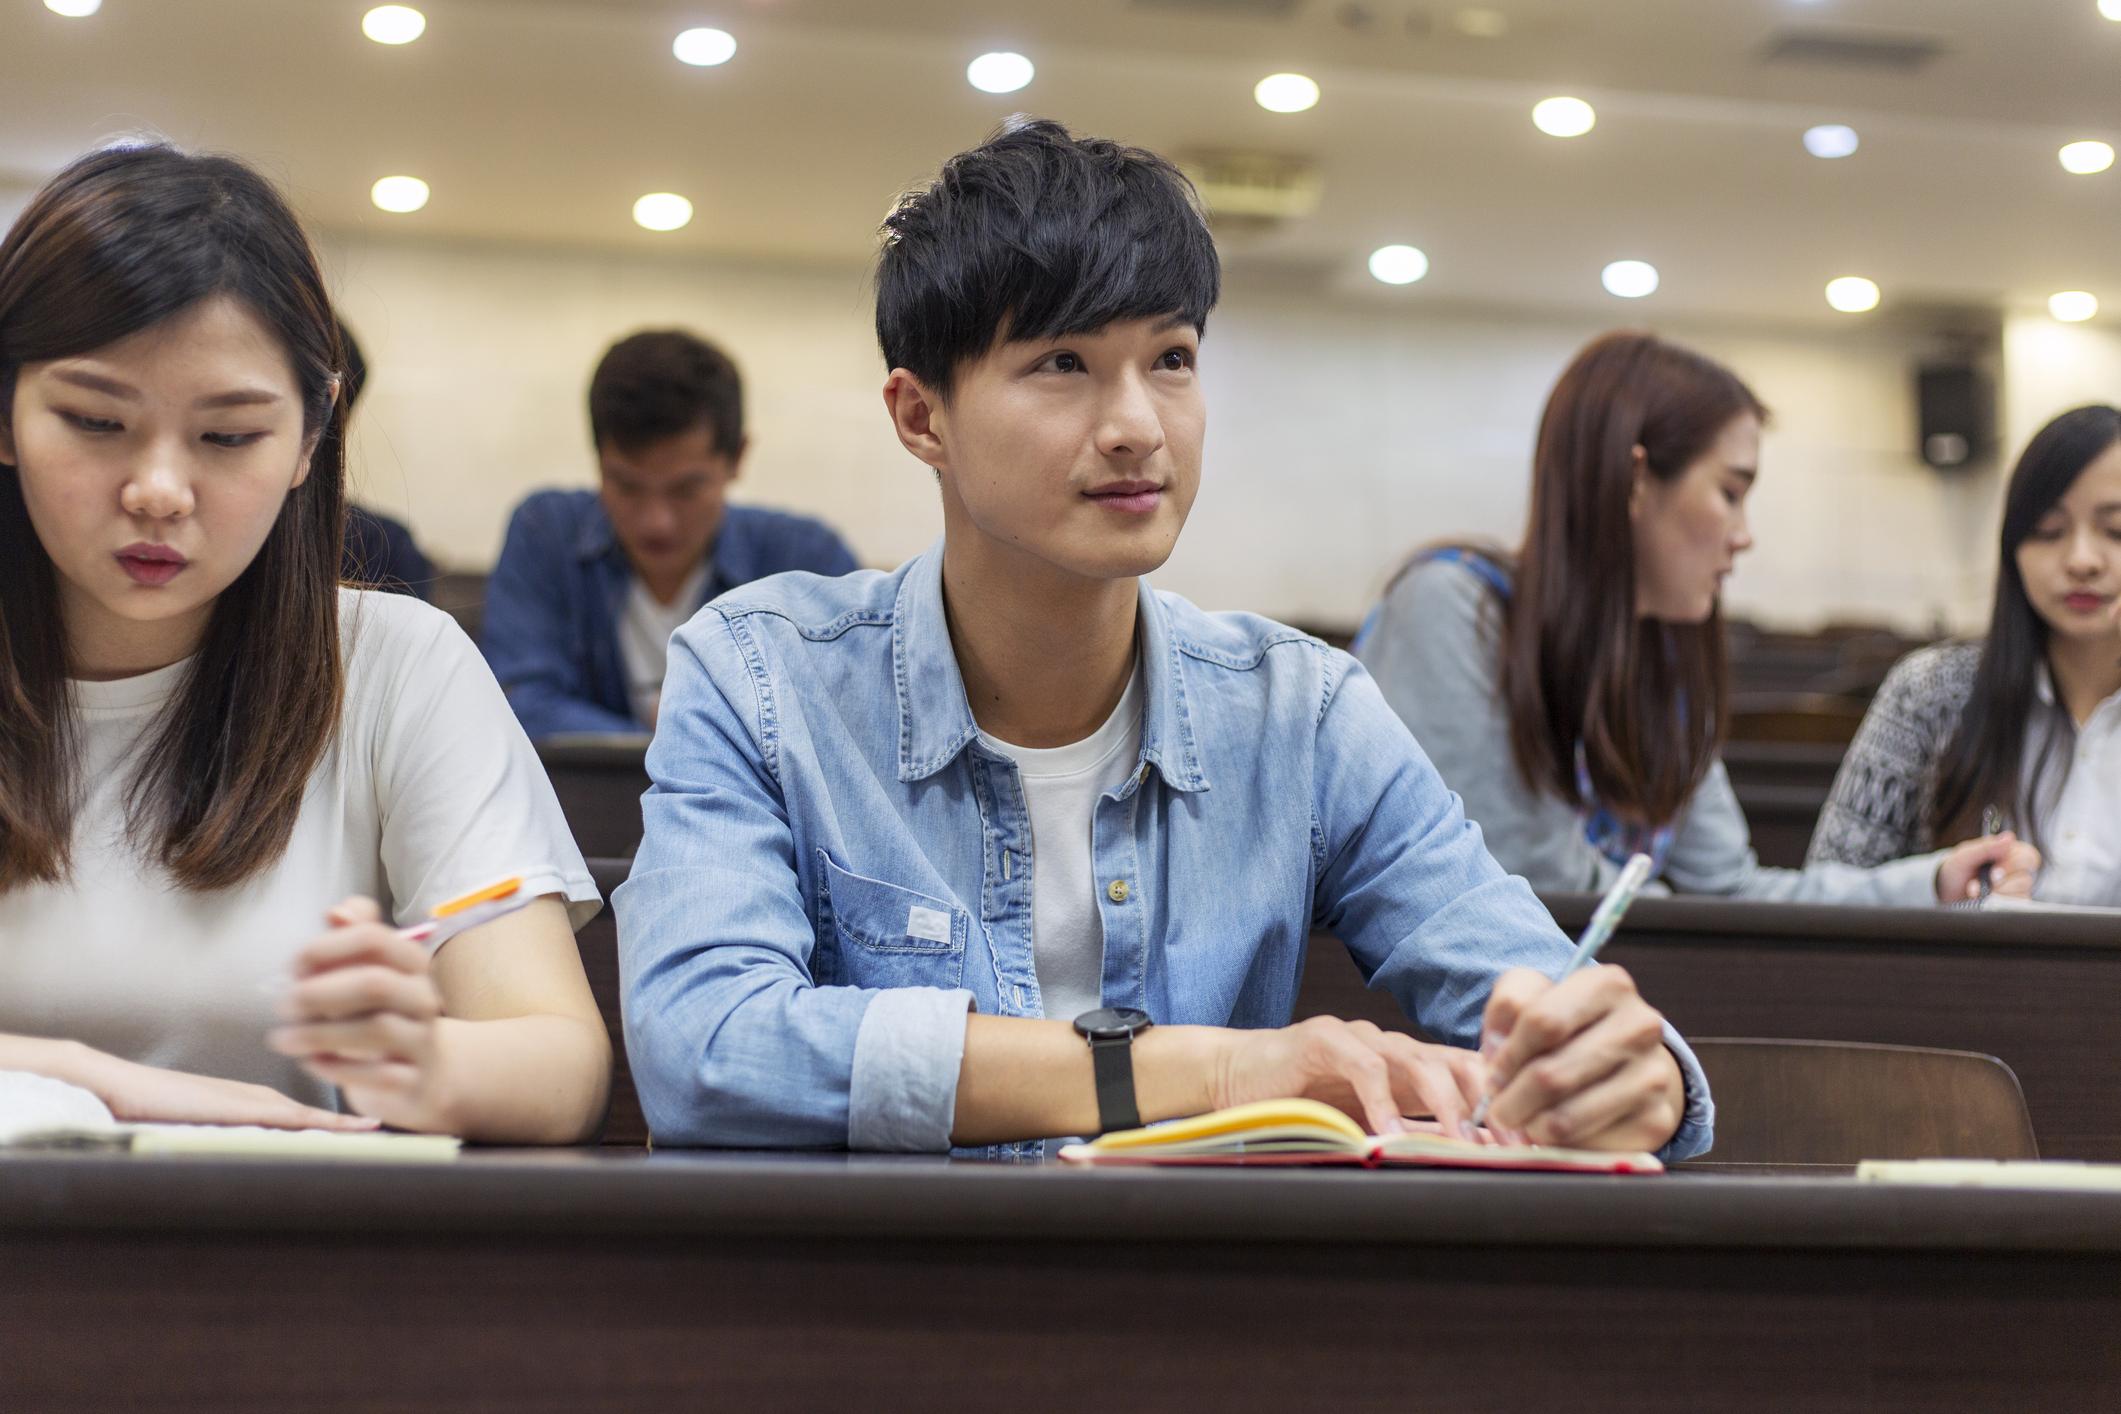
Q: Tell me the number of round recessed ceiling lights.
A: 15